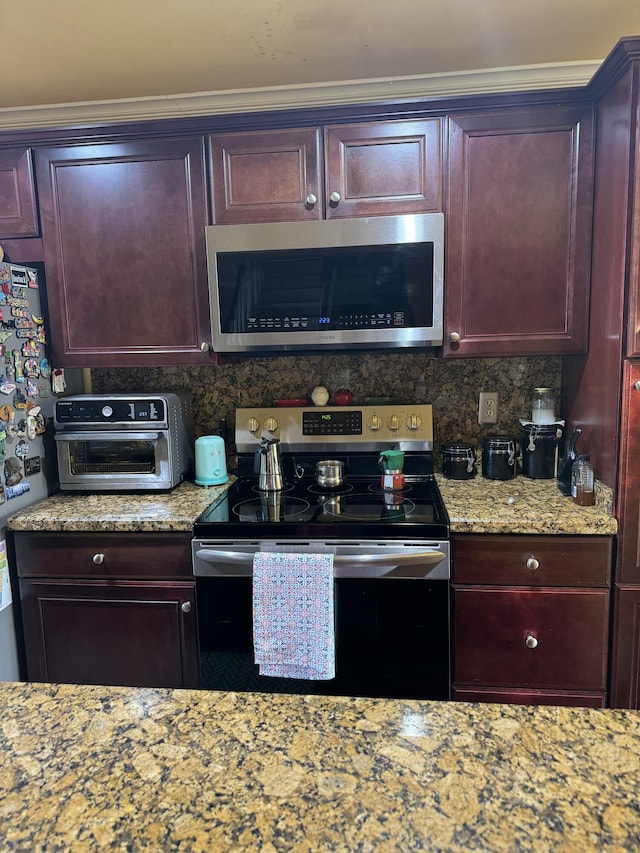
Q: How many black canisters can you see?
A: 3